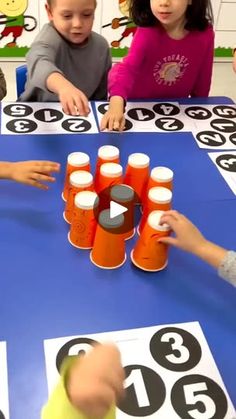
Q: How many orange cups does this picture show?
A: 11